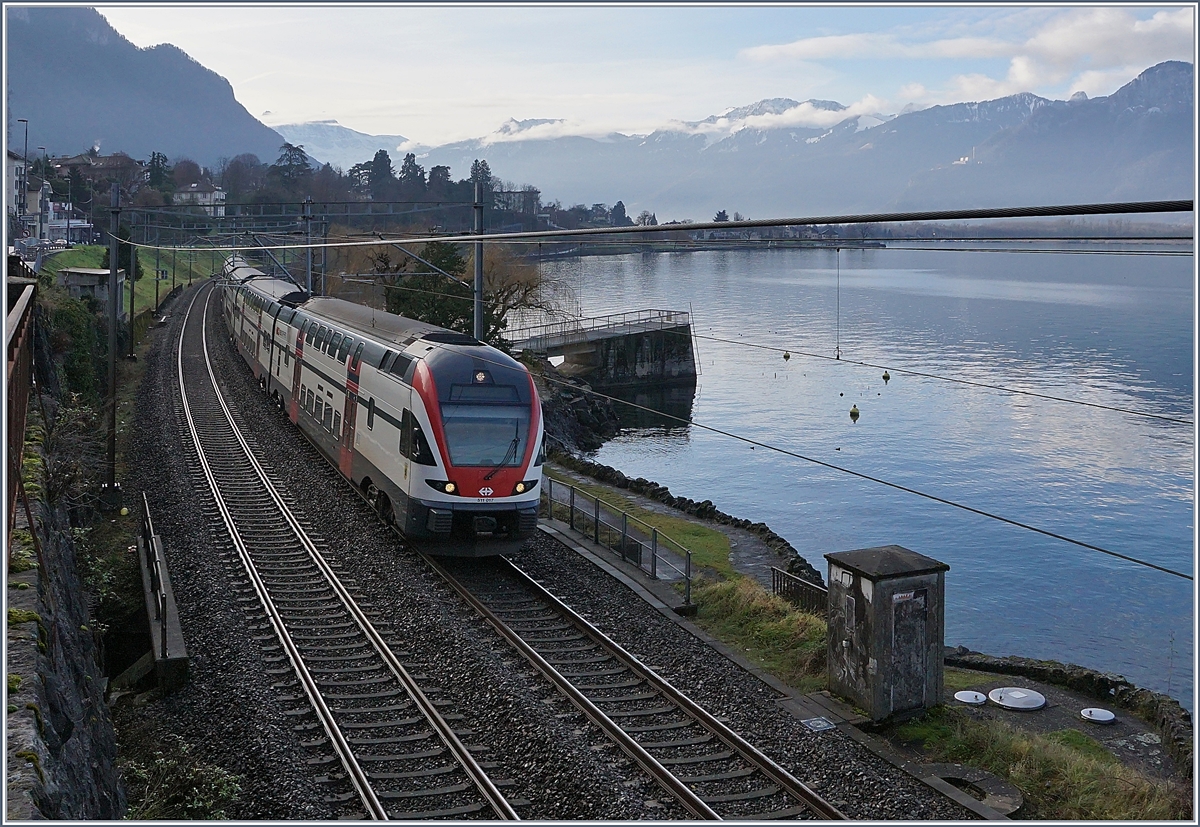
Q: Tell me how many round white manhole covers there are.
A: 3